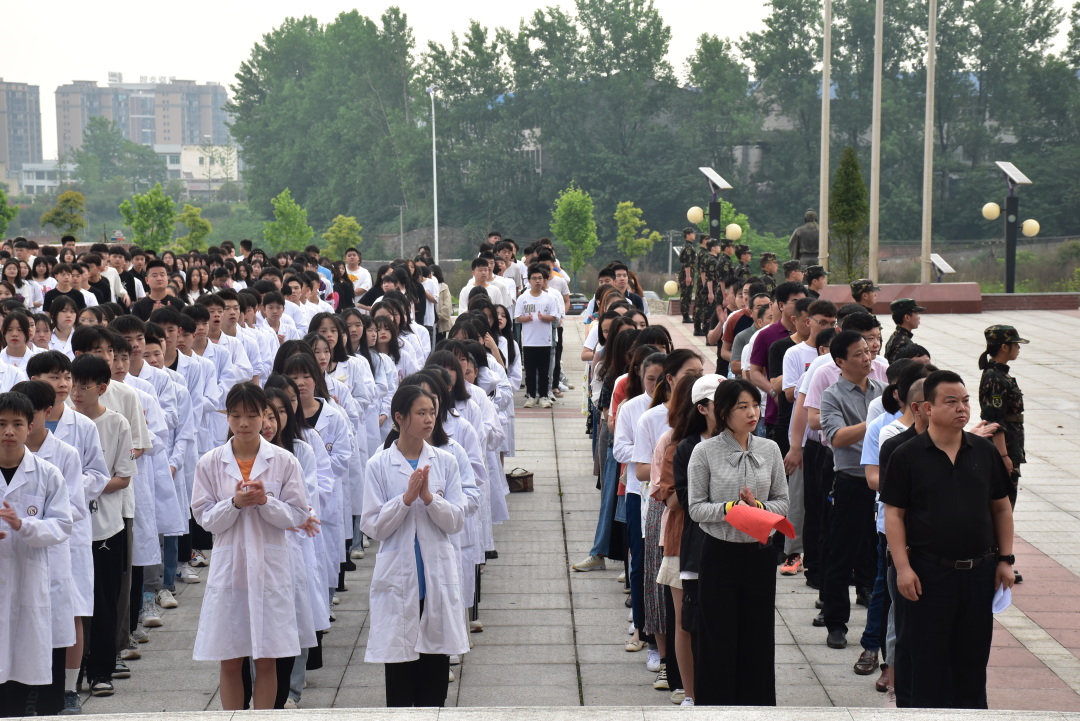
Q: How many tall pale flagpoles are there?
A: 3